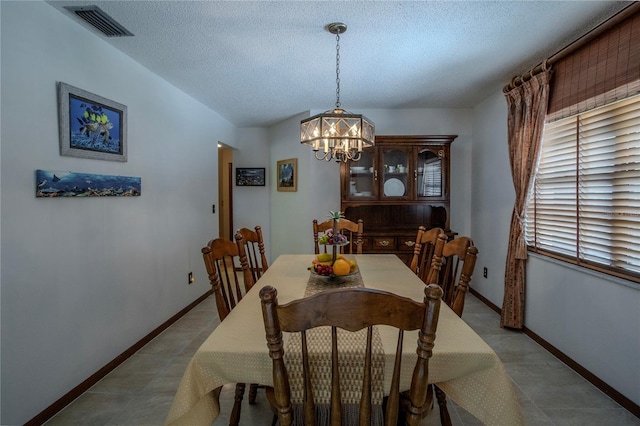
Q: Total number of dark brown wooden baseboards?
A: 2